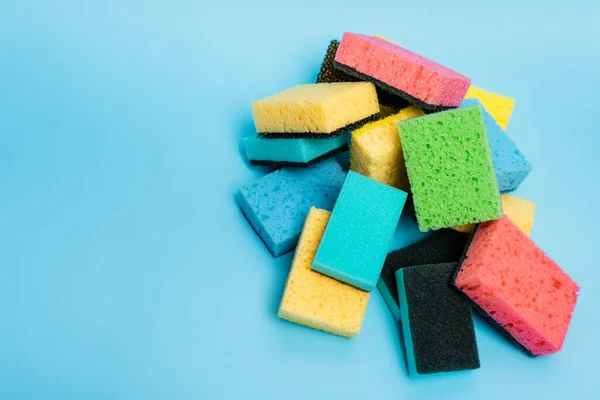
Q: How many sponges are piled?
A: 15